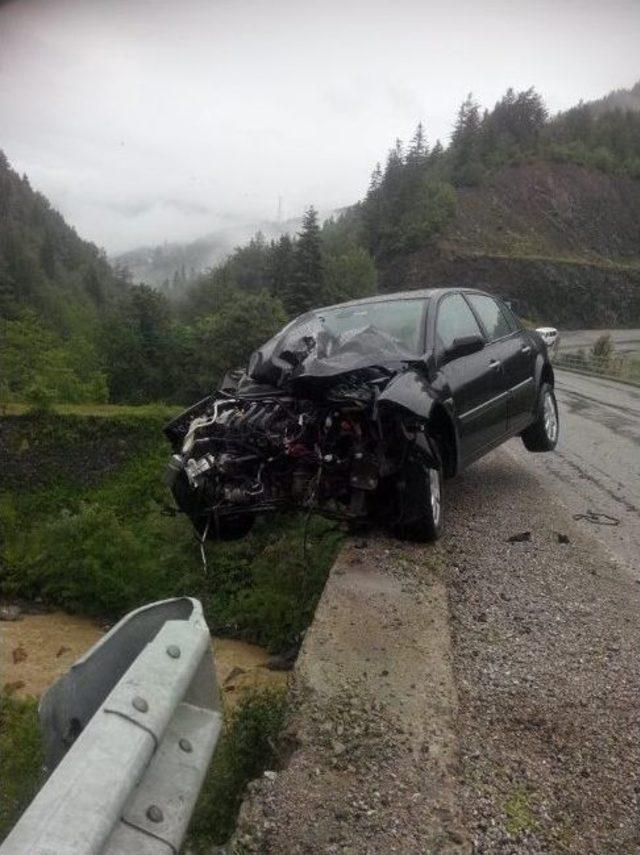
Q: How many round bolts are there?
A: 4